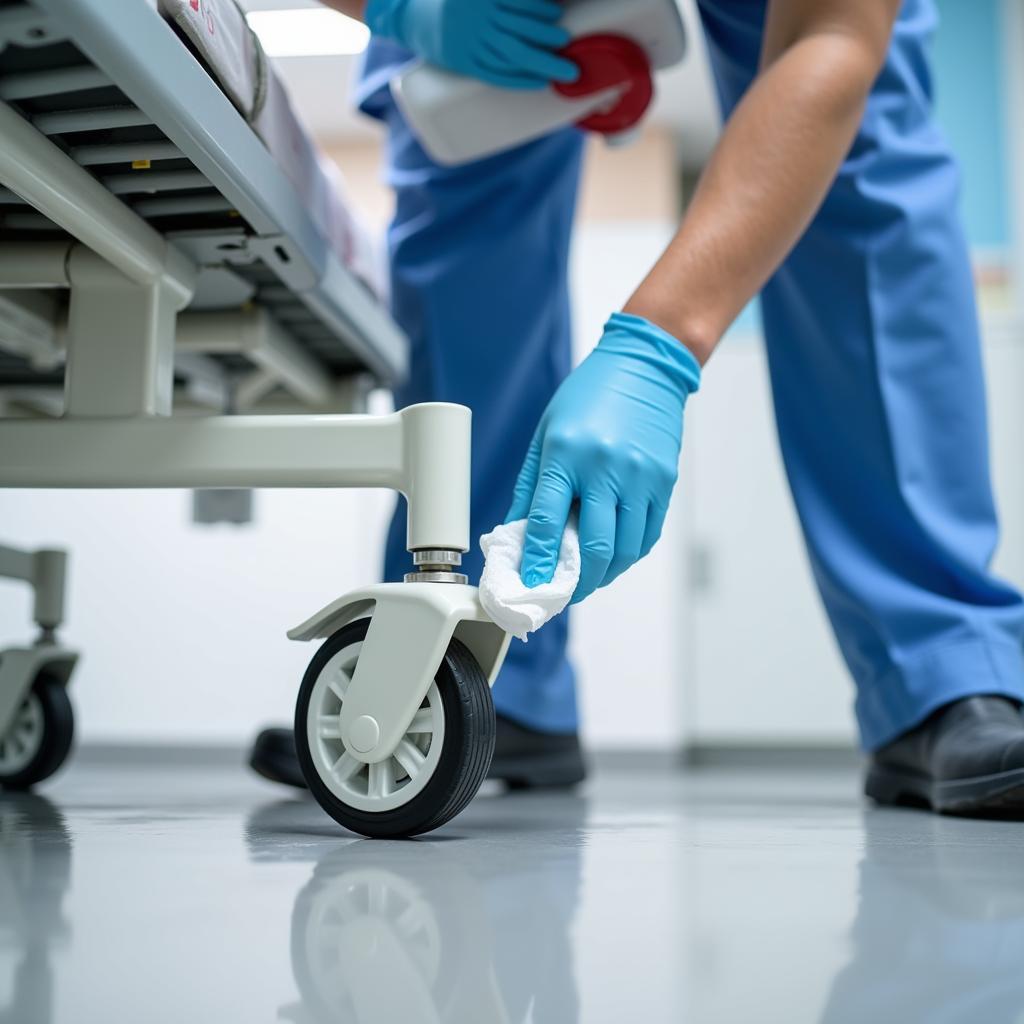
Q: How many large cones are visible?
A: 0